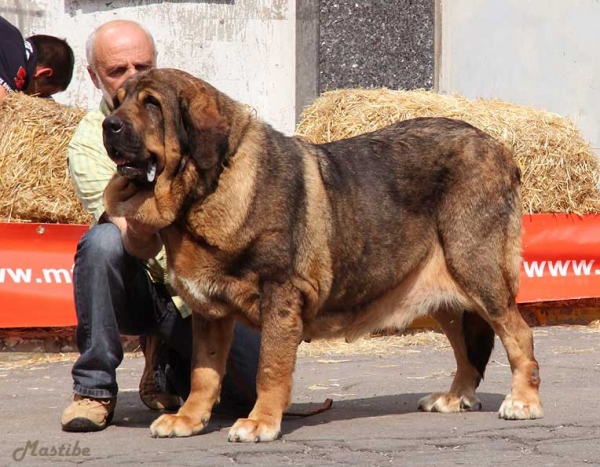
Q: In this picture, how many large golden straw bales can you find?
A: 2